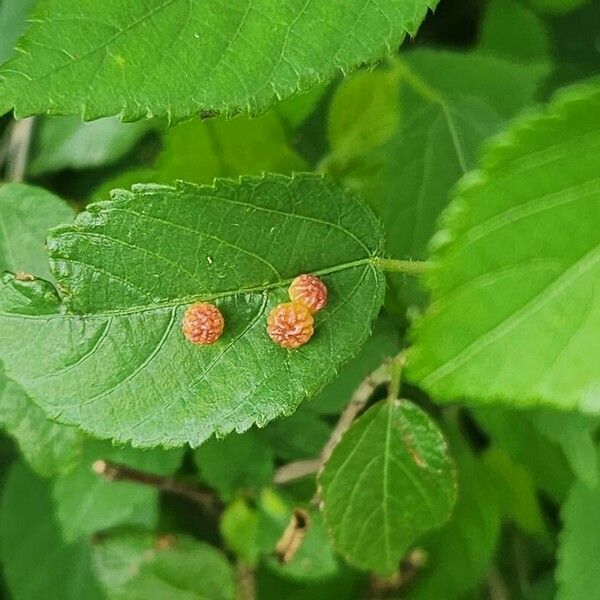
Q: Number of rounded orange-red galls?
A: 3